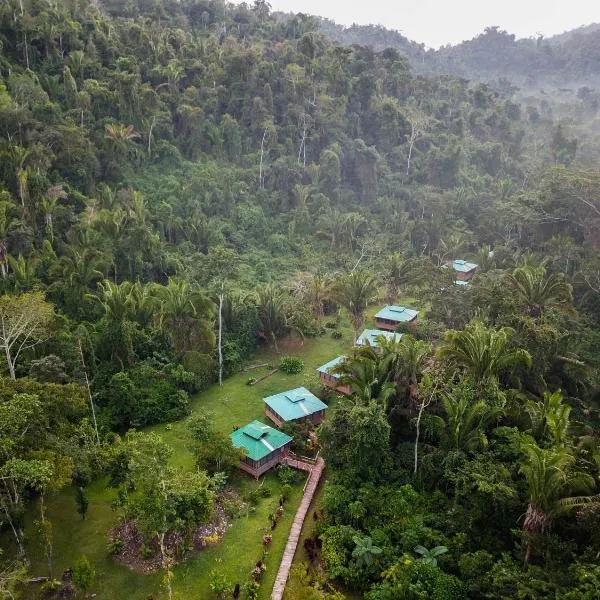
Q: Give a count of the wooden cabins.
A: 6